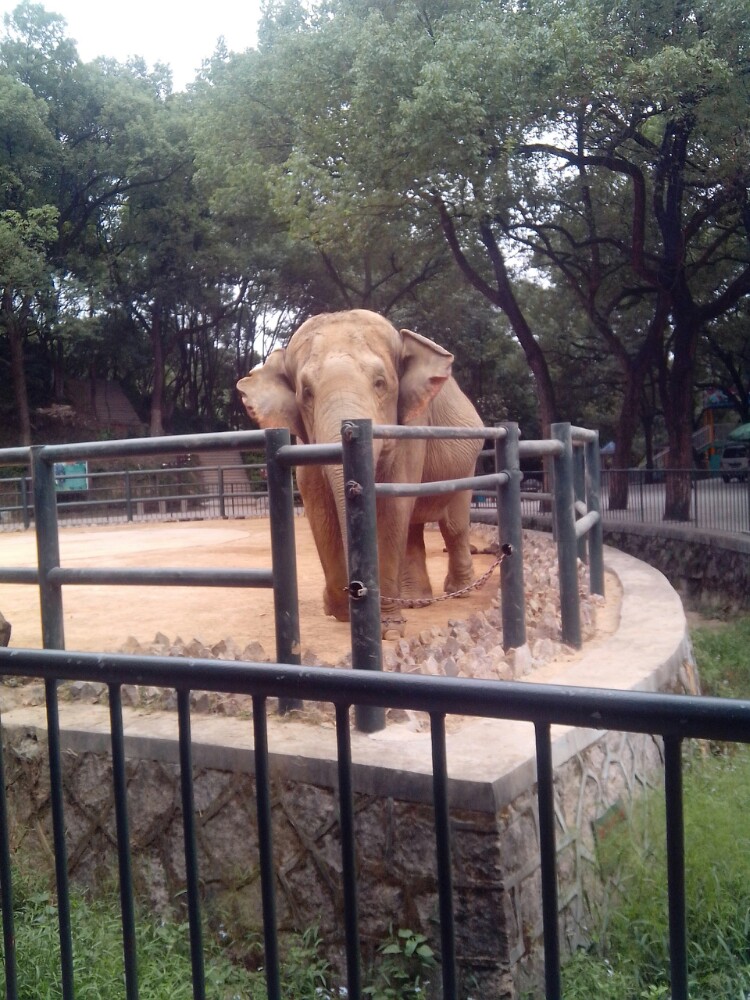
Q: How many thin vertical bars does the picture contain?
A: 9